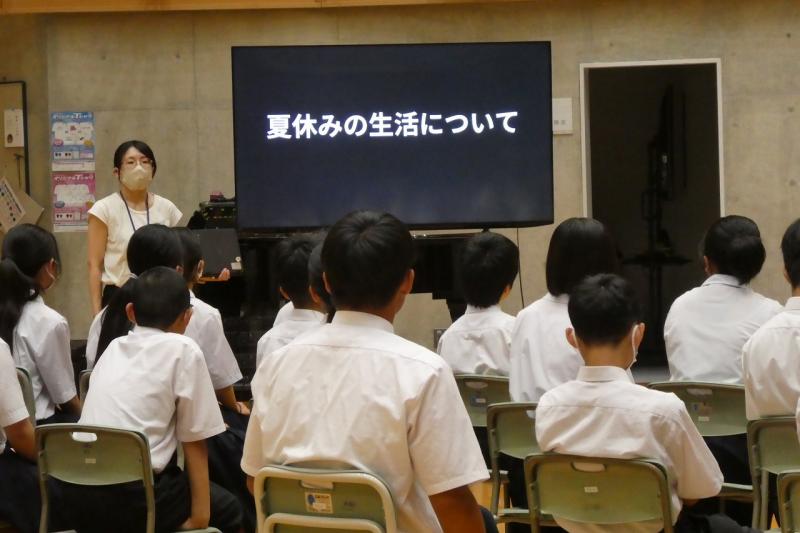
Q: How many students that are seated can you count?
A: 13